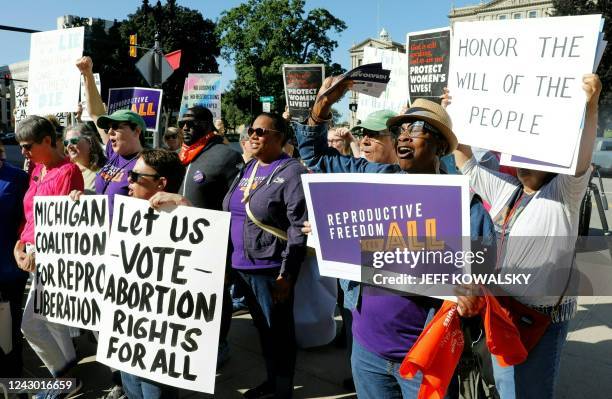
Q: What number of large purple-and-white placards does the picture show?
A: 2